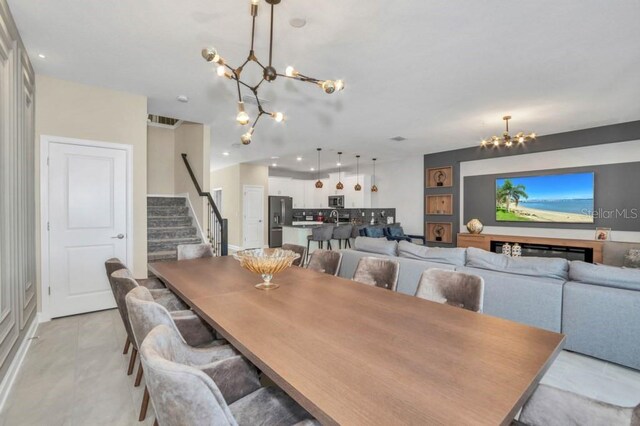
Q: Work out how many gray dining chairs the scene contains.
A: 10